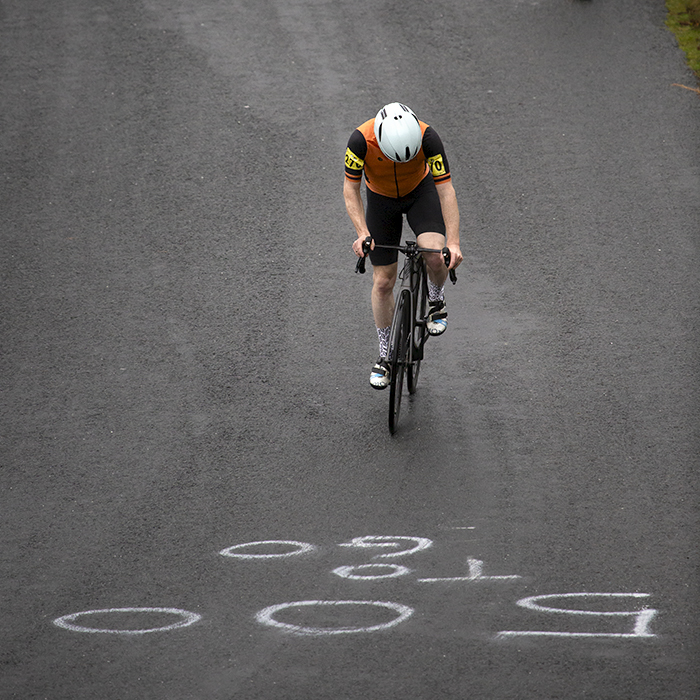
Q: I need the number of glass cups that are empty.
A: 0